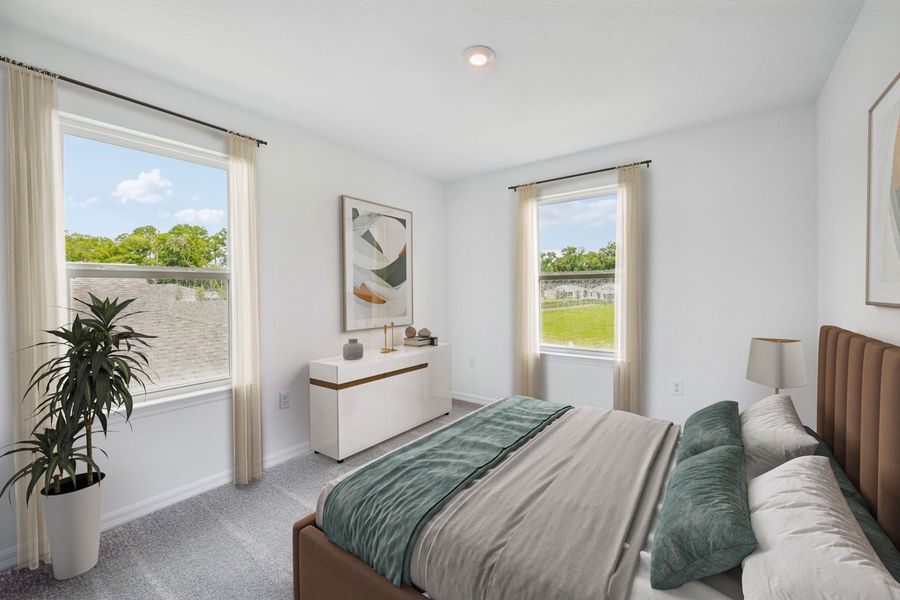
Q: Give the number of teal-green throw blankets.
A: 1